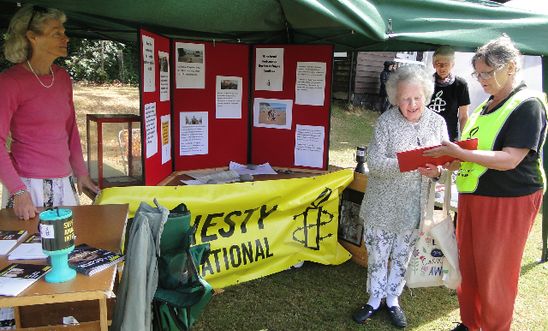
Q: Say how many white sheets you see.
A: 11